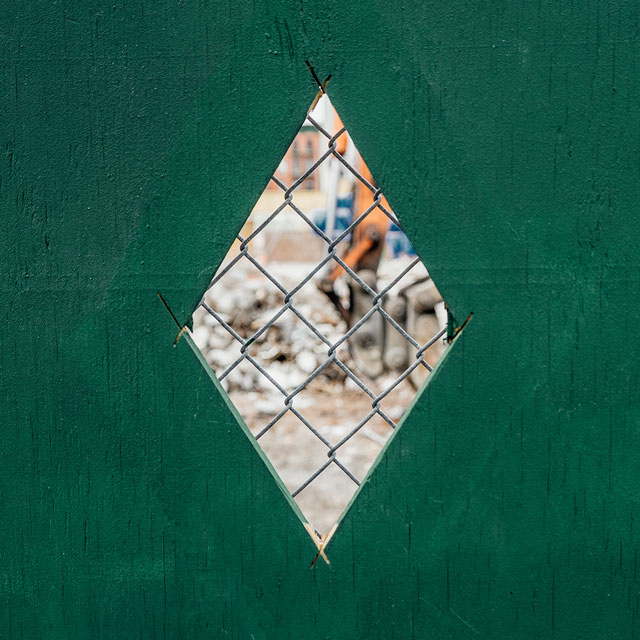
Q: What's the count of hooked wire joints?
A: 13